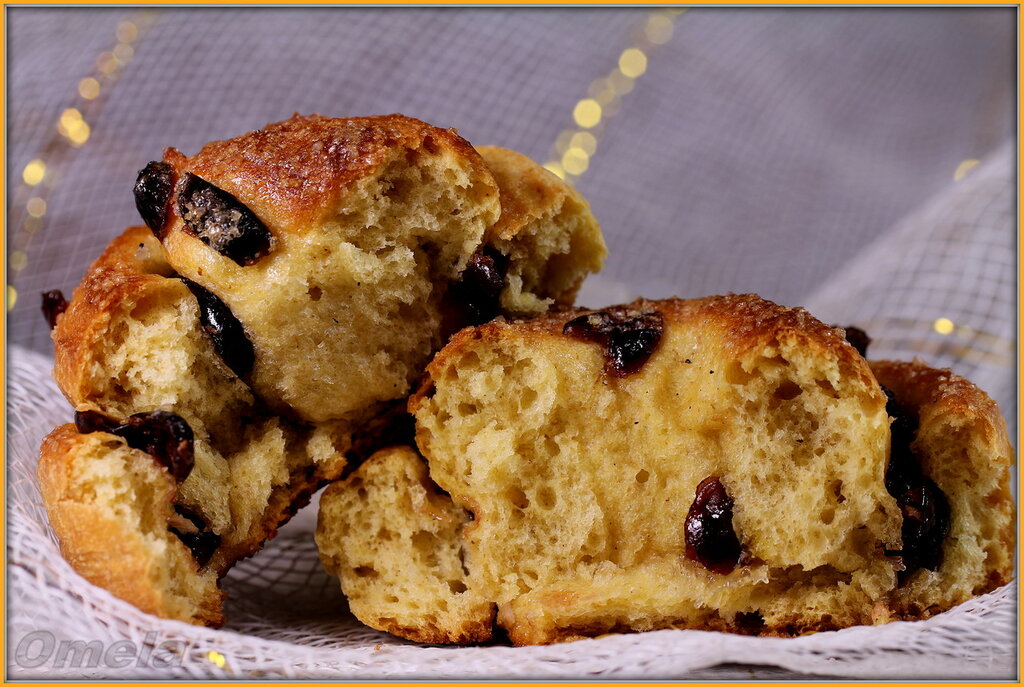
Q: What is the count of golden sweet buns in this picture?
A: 2